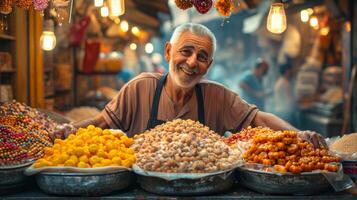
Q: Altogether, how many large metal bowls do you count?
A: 4